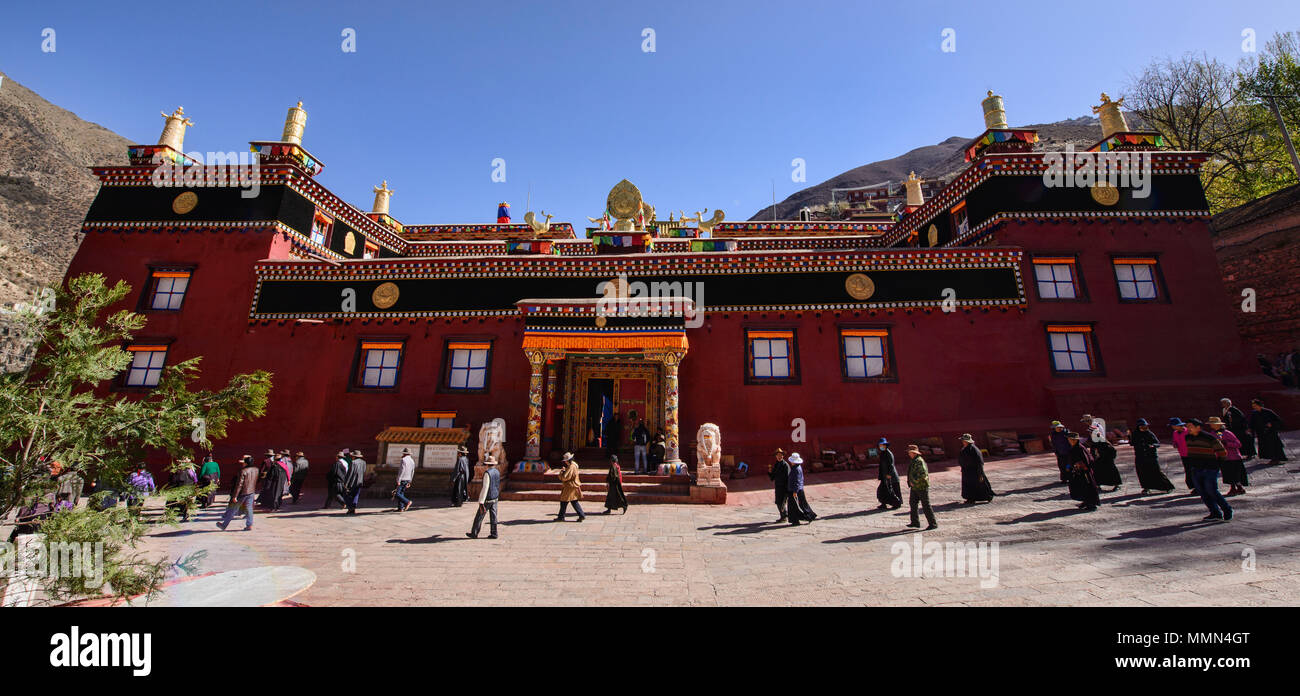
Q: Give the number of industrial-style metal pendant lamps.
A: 0